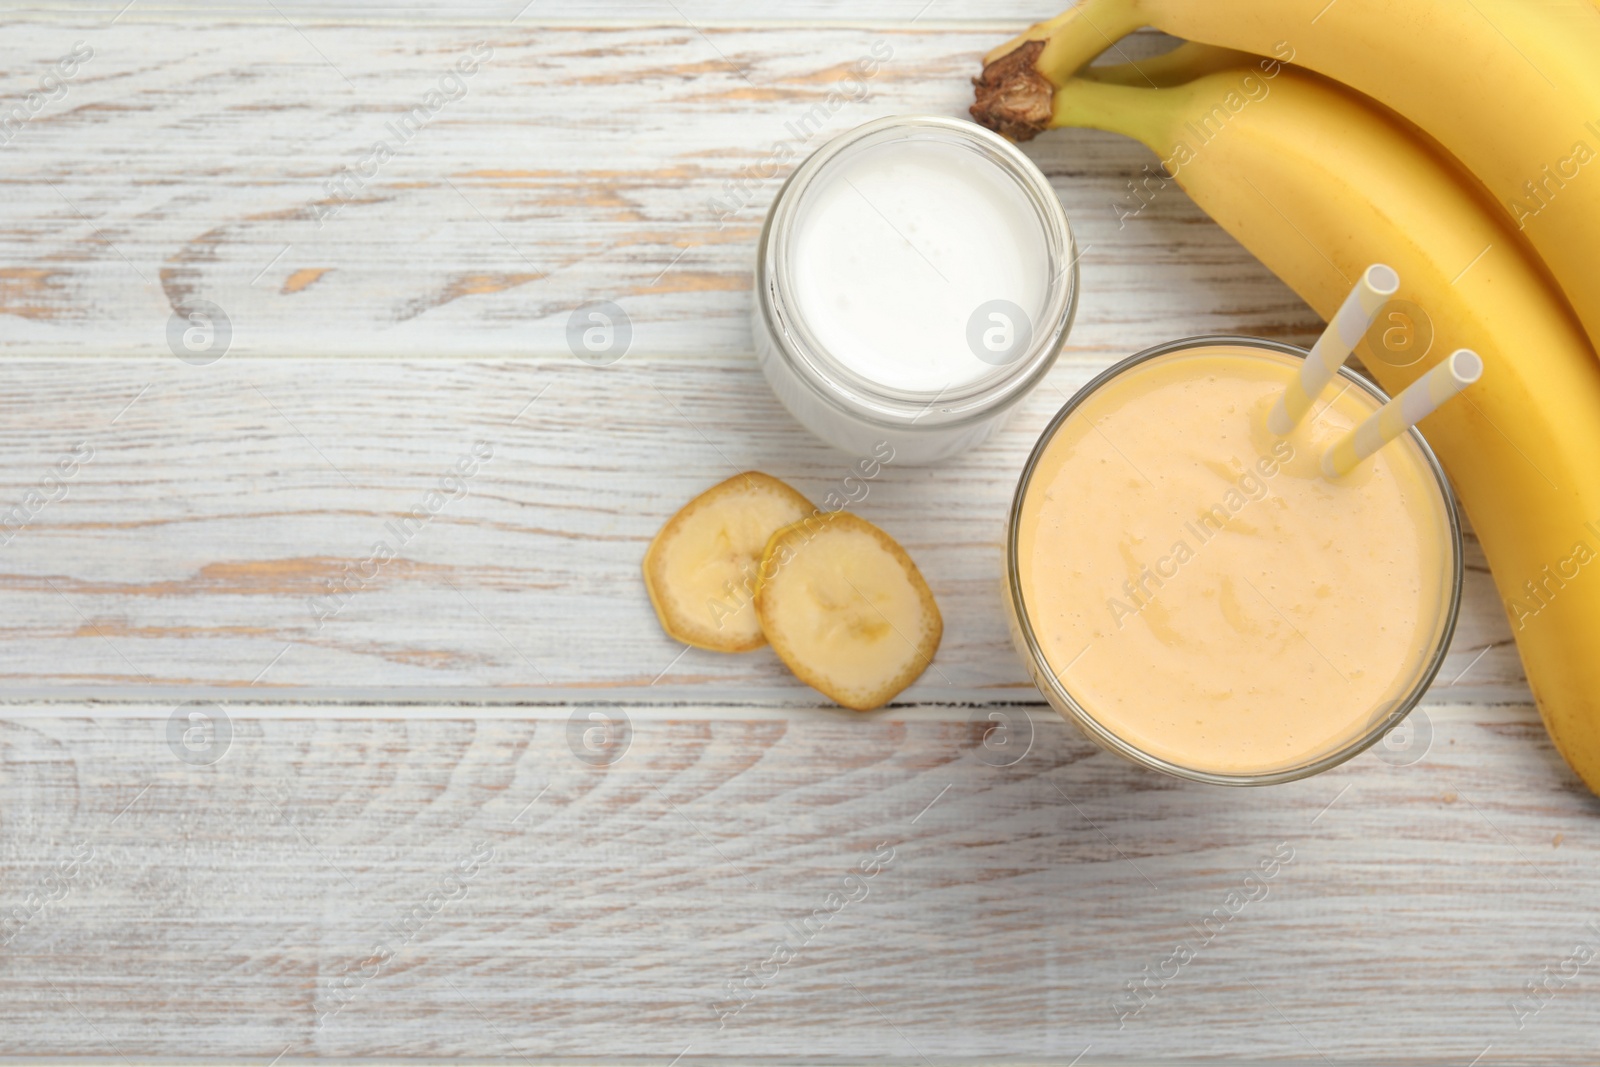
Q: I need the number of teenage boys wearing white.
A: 0